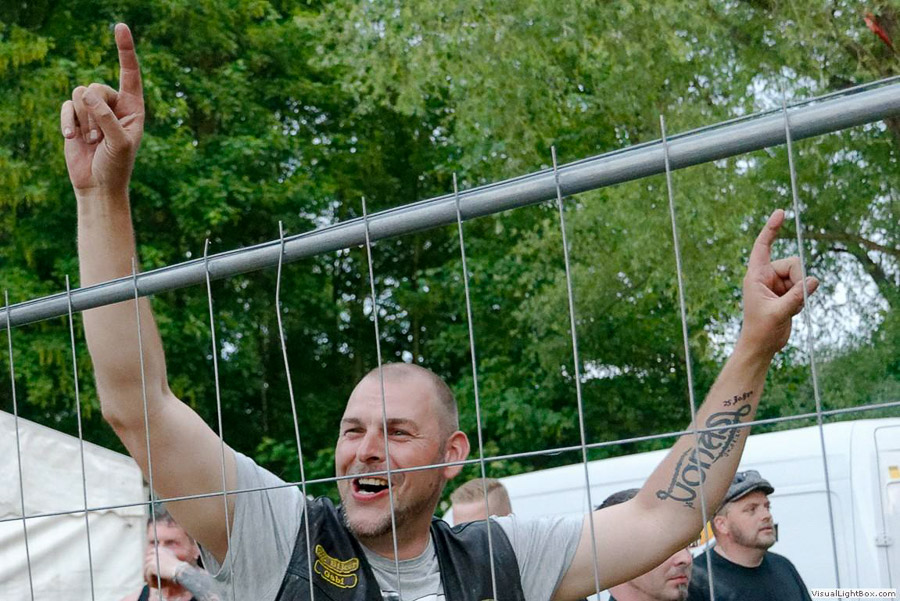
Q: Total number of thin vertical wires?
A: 10